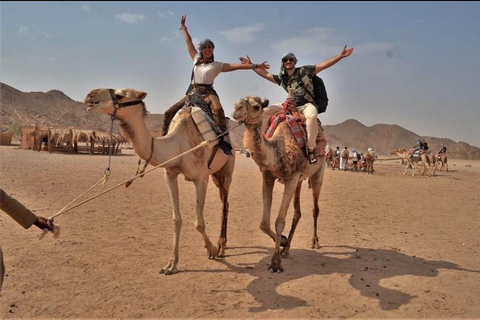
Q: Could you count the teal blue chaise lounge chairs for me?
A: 0